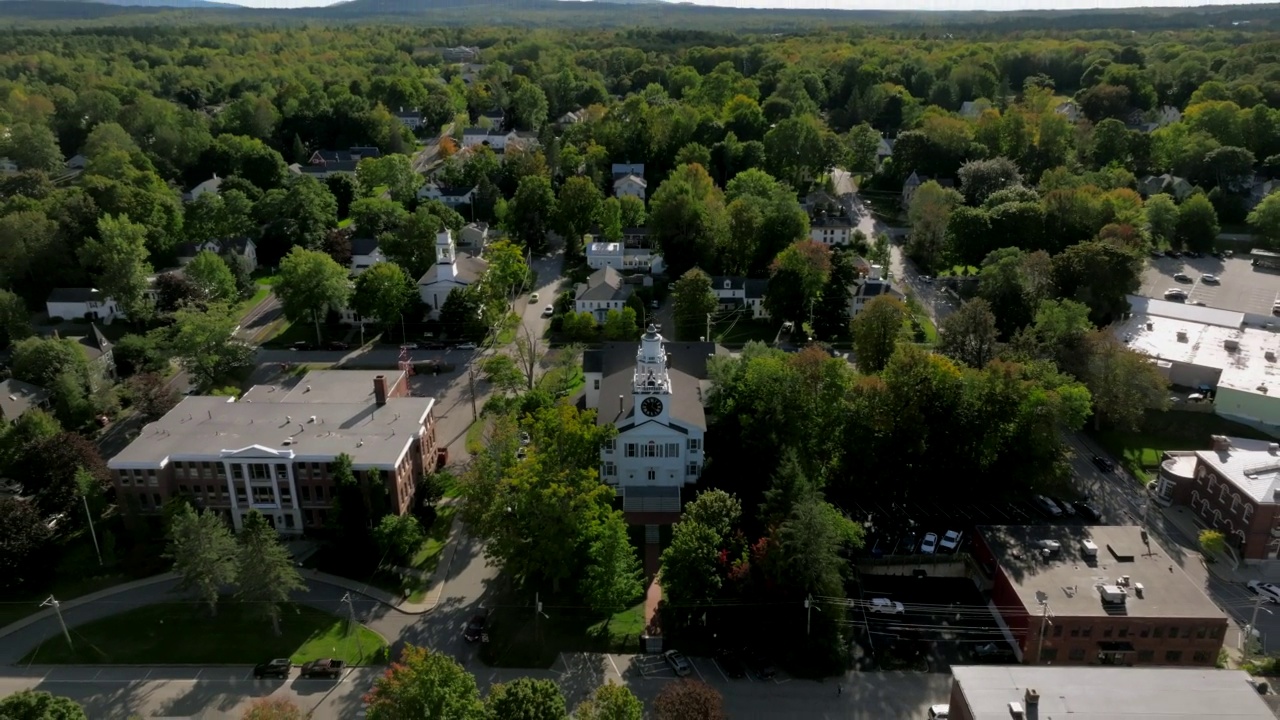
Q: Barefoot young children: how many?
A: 0